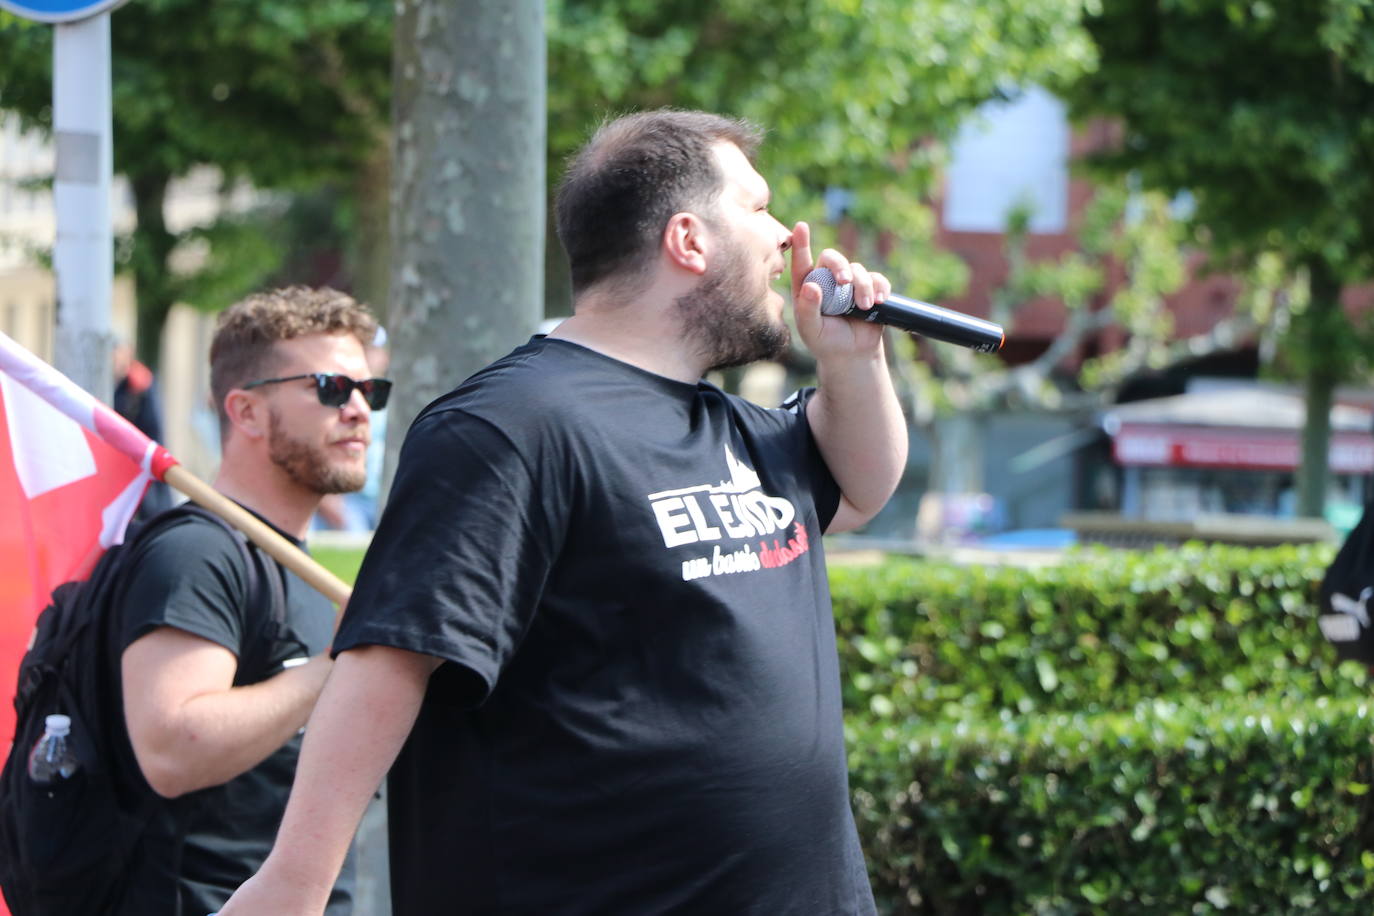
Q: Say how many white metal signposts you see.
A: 1